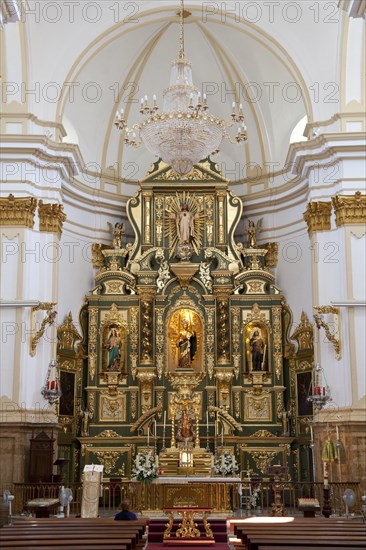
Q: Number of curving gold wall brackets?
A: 2